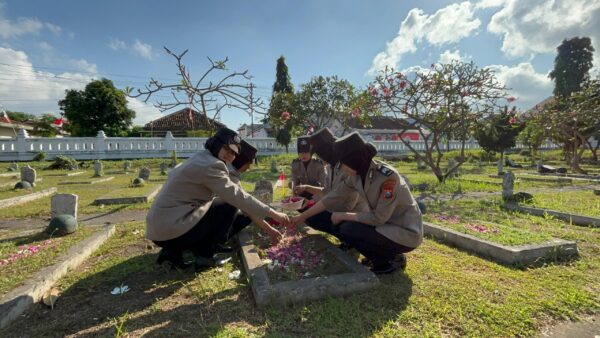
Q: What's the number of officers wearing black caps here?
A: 5